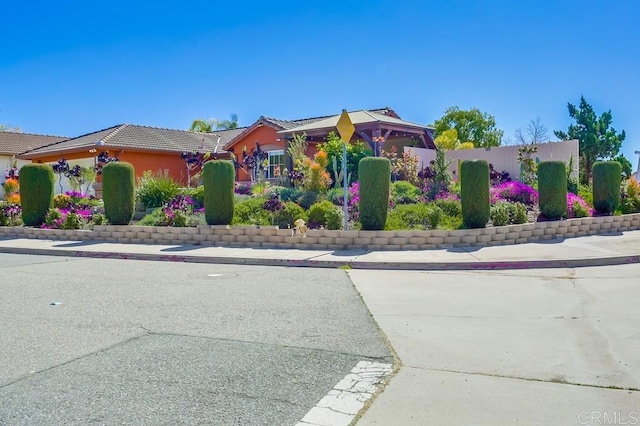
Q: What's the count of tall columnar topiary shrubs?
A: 7